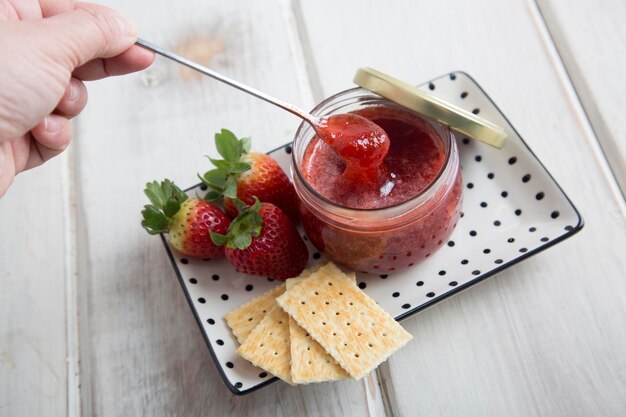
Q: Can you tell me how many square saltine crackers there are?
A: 4